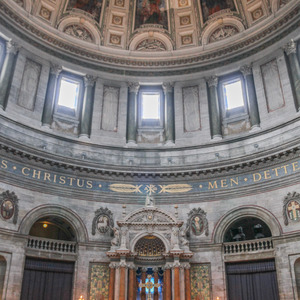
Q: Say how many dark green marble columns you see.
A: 8